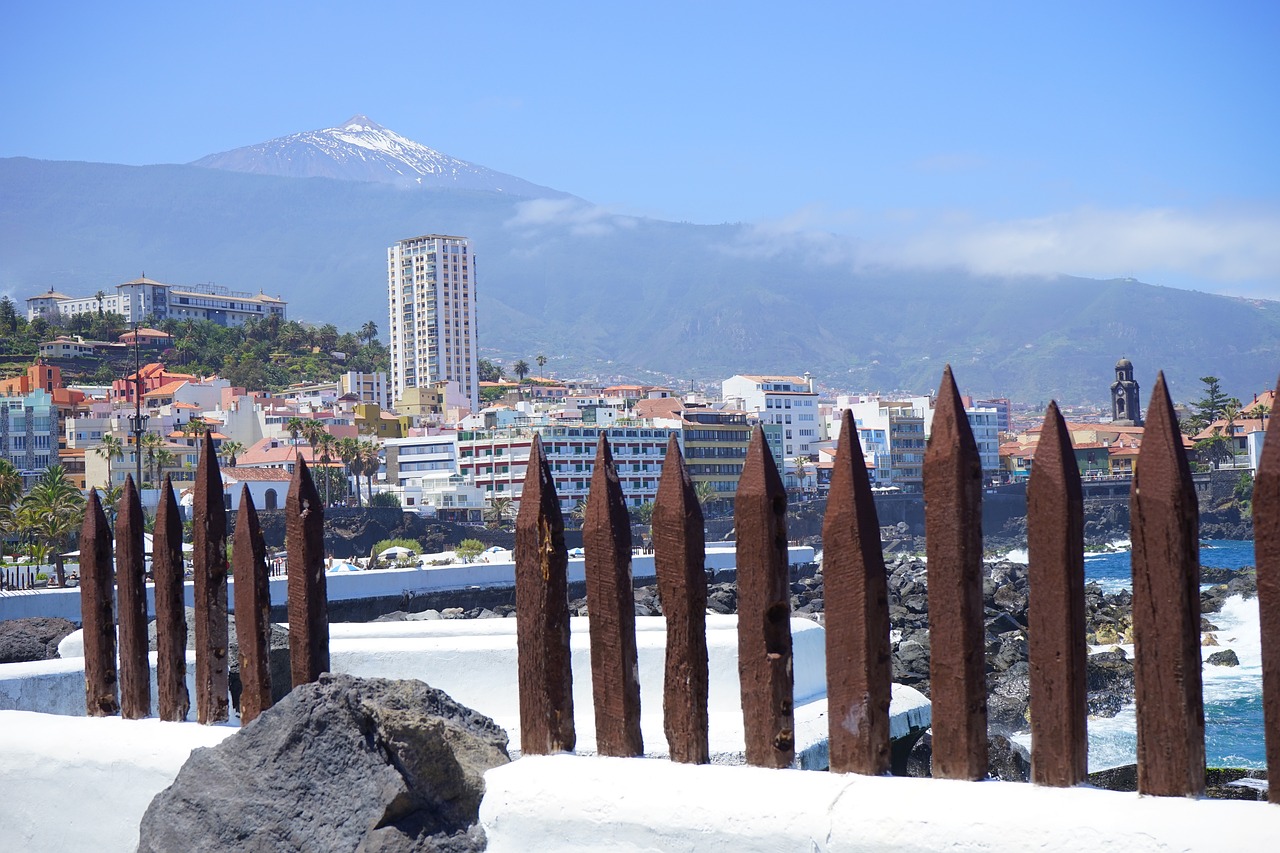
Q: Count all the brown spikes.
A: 15